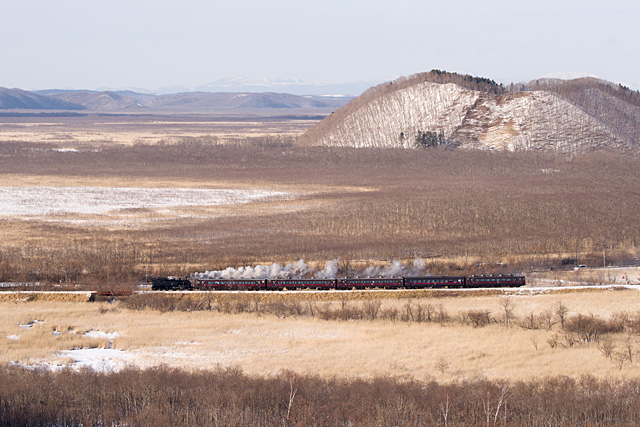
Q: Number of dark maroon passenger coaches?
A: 5